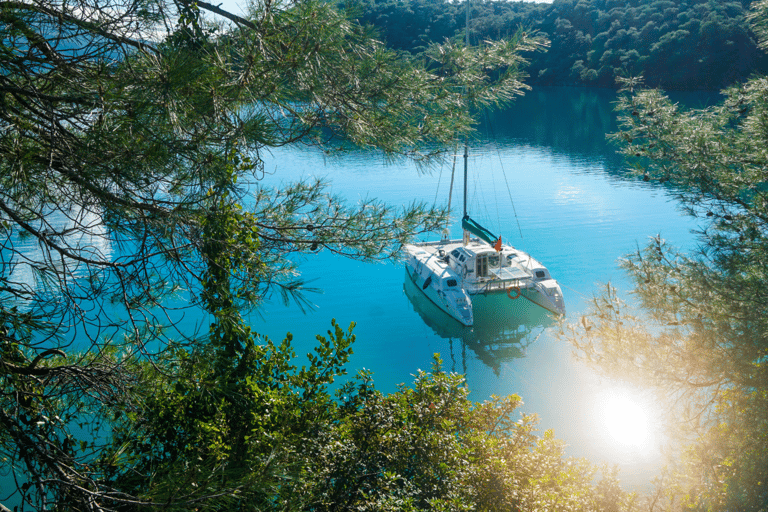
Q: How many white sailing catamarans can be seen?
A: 1